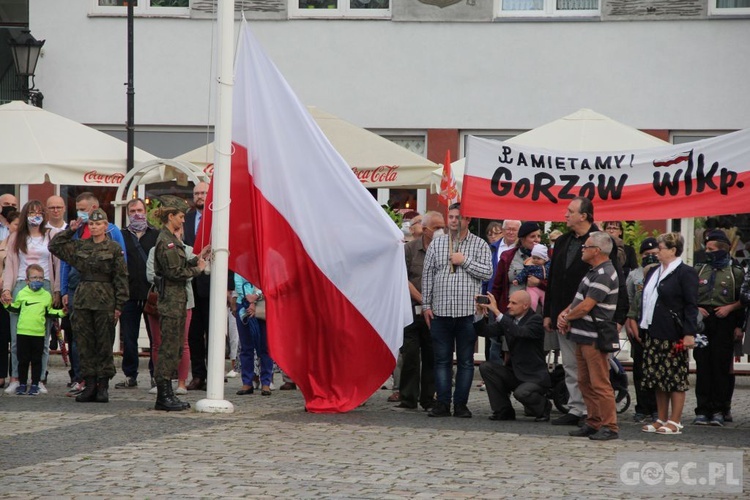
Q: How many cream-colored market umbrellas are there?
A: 3